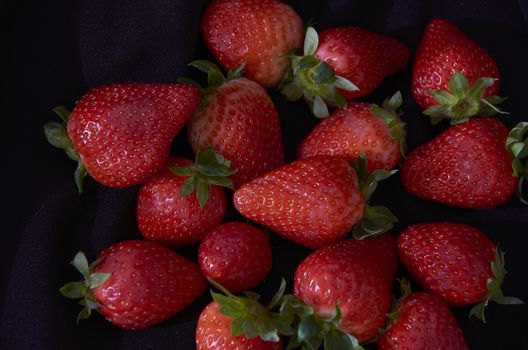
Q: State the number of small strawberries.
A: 1